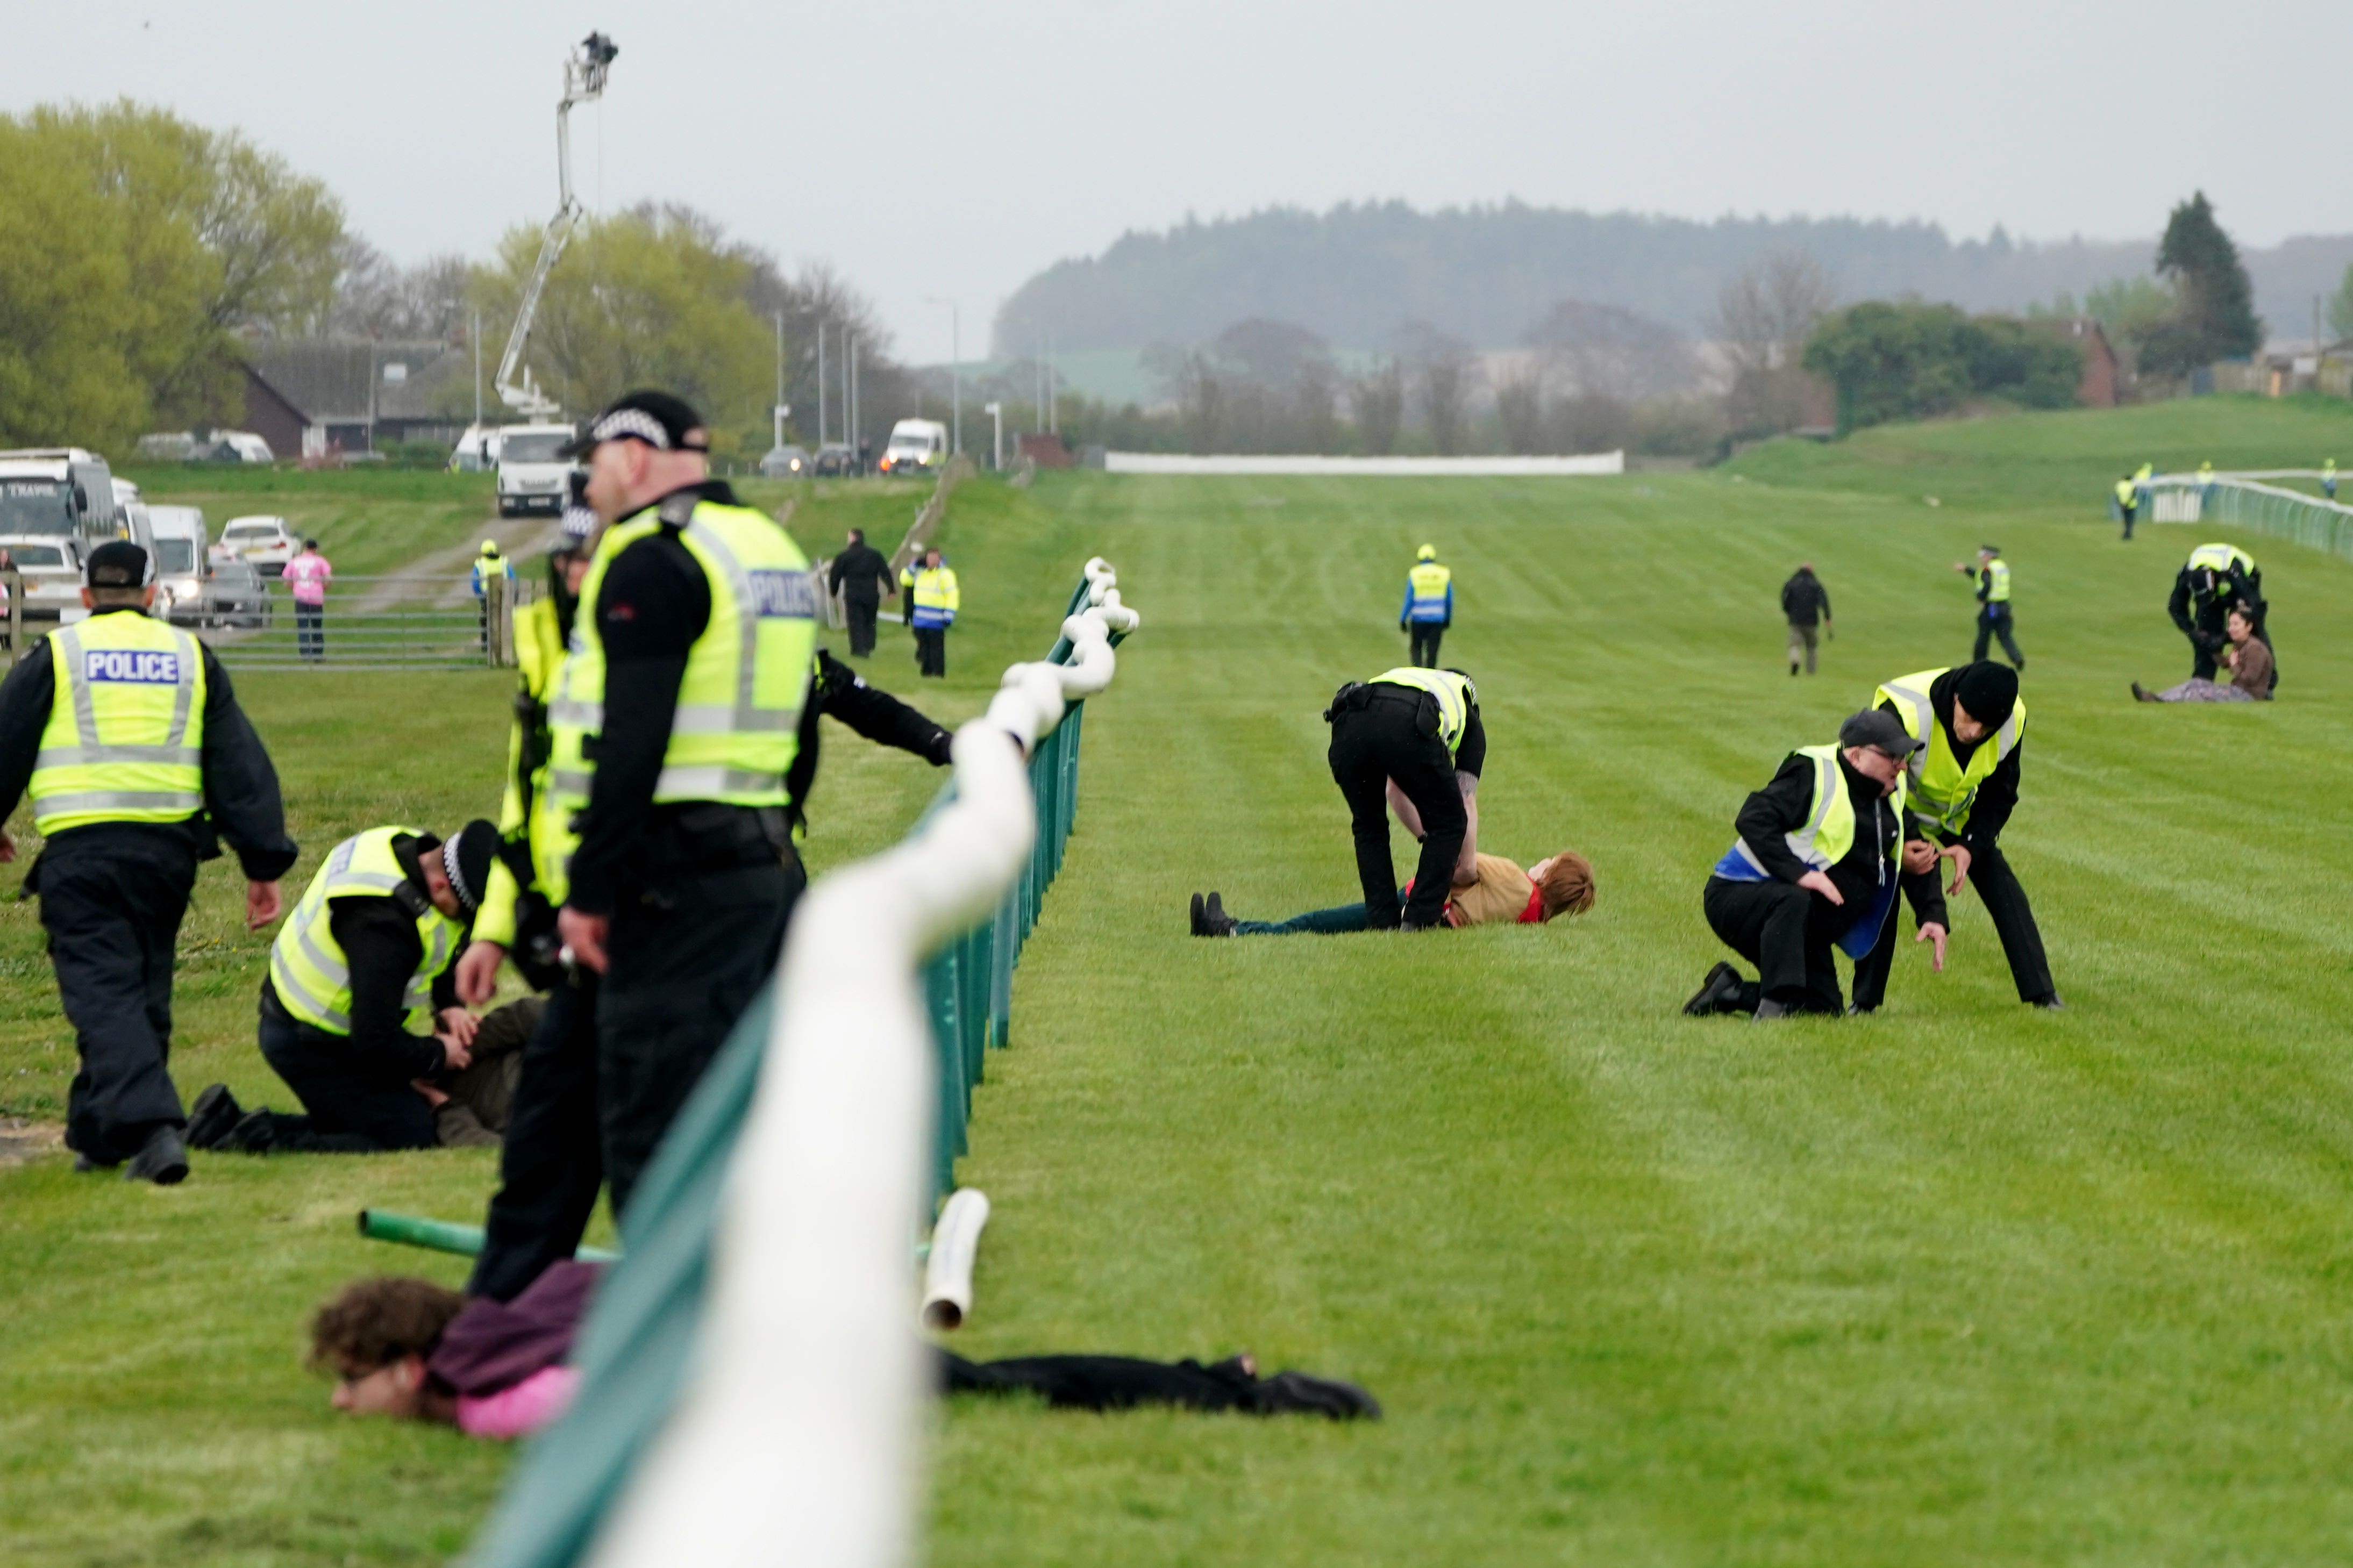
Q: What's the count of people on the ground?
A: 4